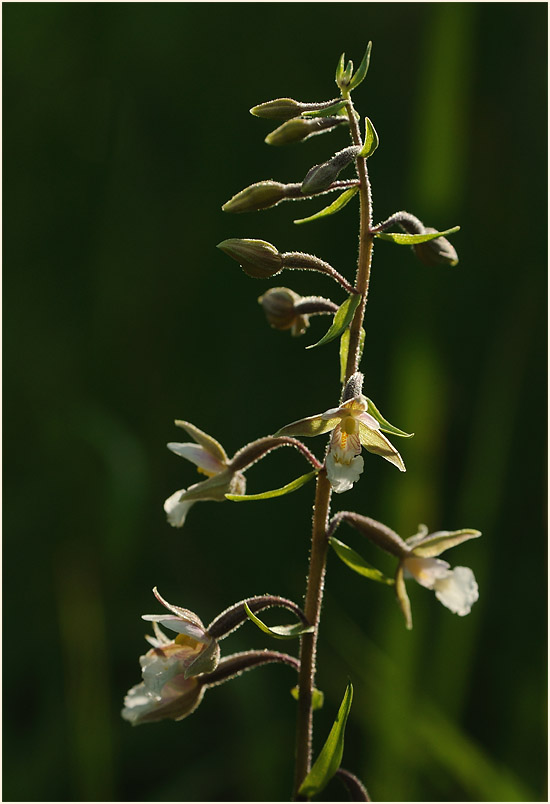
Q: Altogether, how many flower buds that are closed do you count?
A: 7